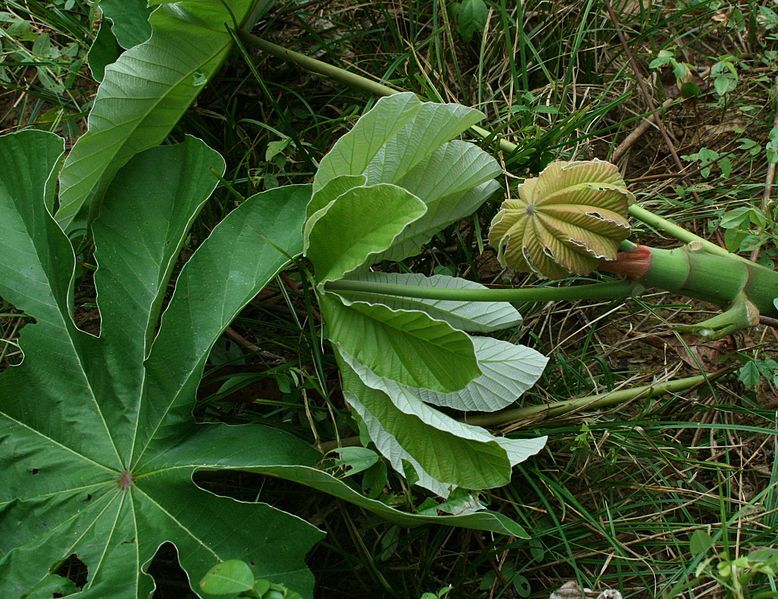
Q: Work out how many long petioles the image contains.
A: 3